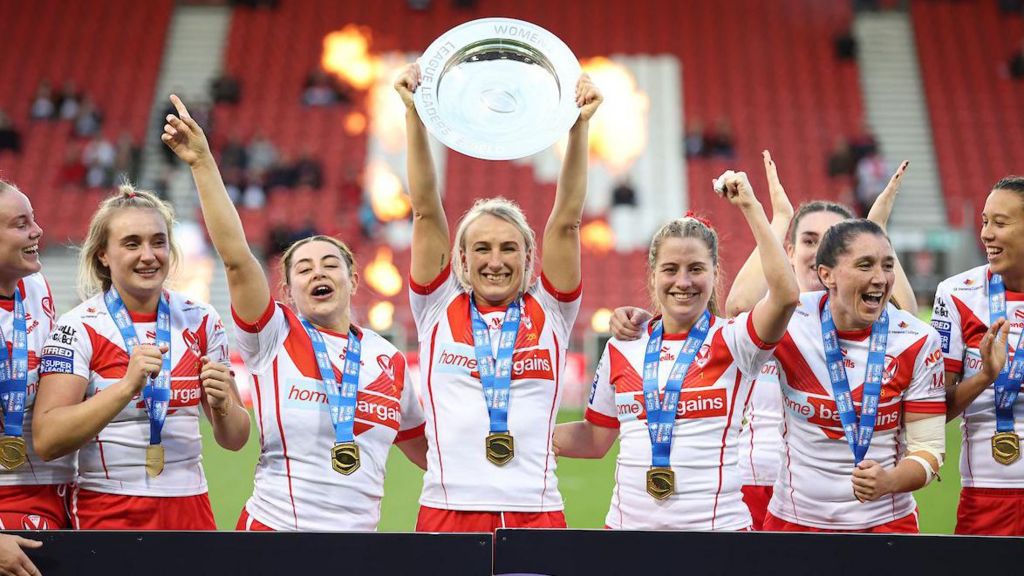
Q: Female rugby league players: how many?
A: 8